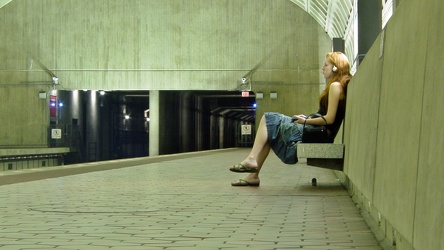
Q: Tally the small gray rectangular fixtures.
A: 3